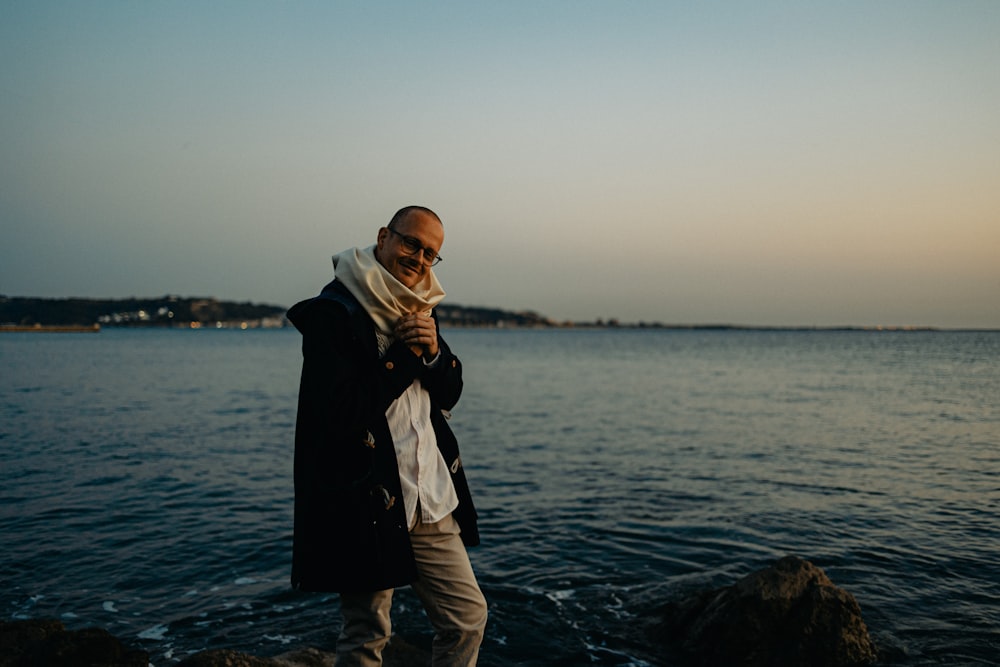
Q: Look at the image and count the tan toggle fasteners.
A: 2